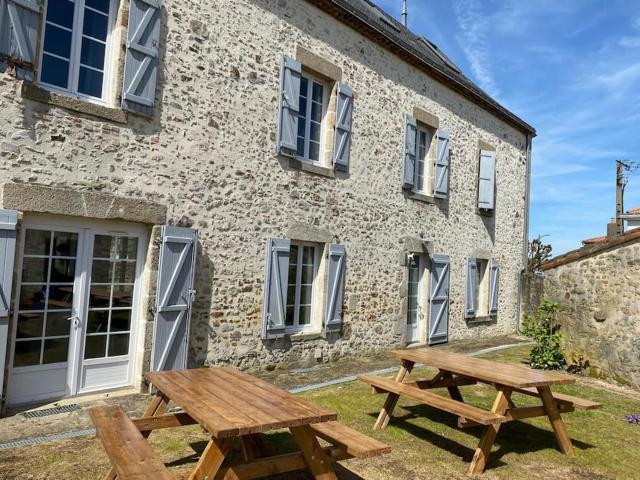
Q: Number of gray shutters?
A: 14